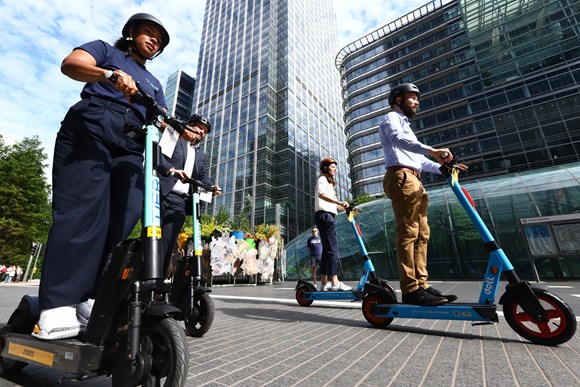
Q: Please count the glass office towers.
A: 3